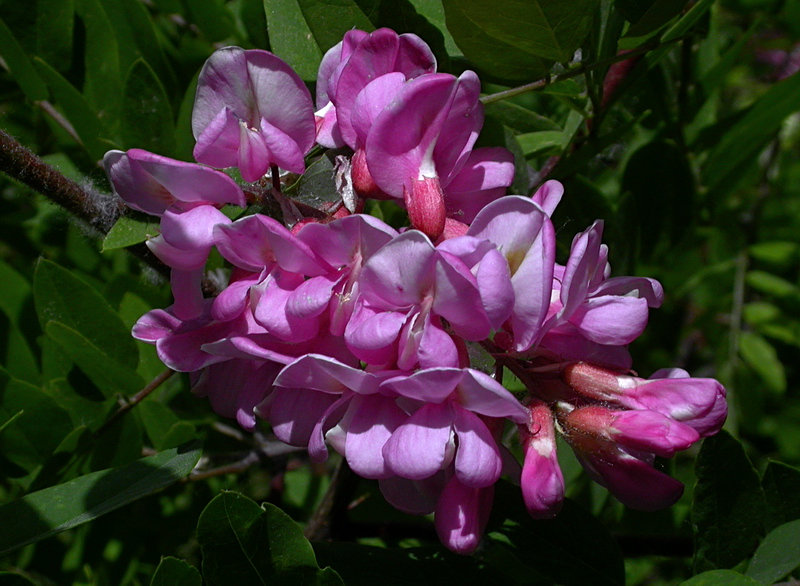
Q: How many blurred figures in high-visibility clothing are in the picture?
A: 0